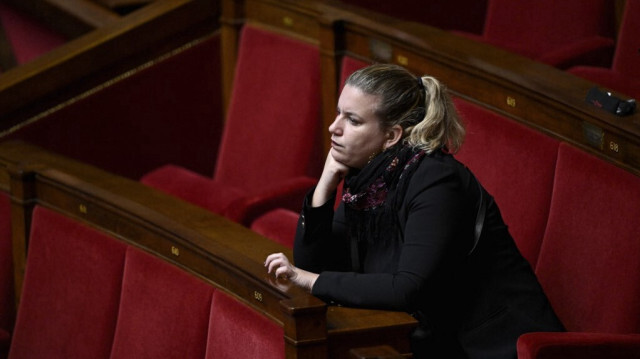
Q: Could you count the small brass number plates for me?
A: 7